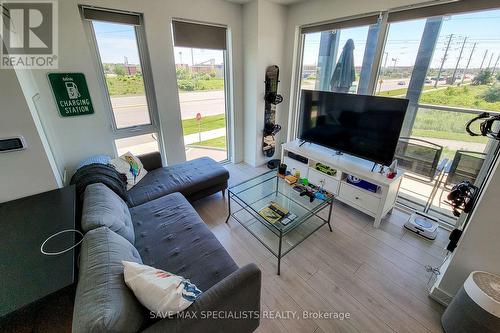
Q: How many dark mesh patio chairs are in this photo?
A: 2